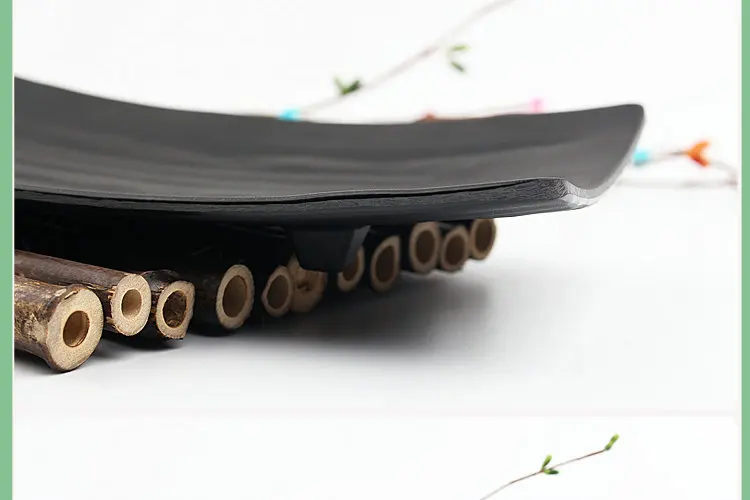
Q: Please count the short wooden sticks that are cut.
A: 11